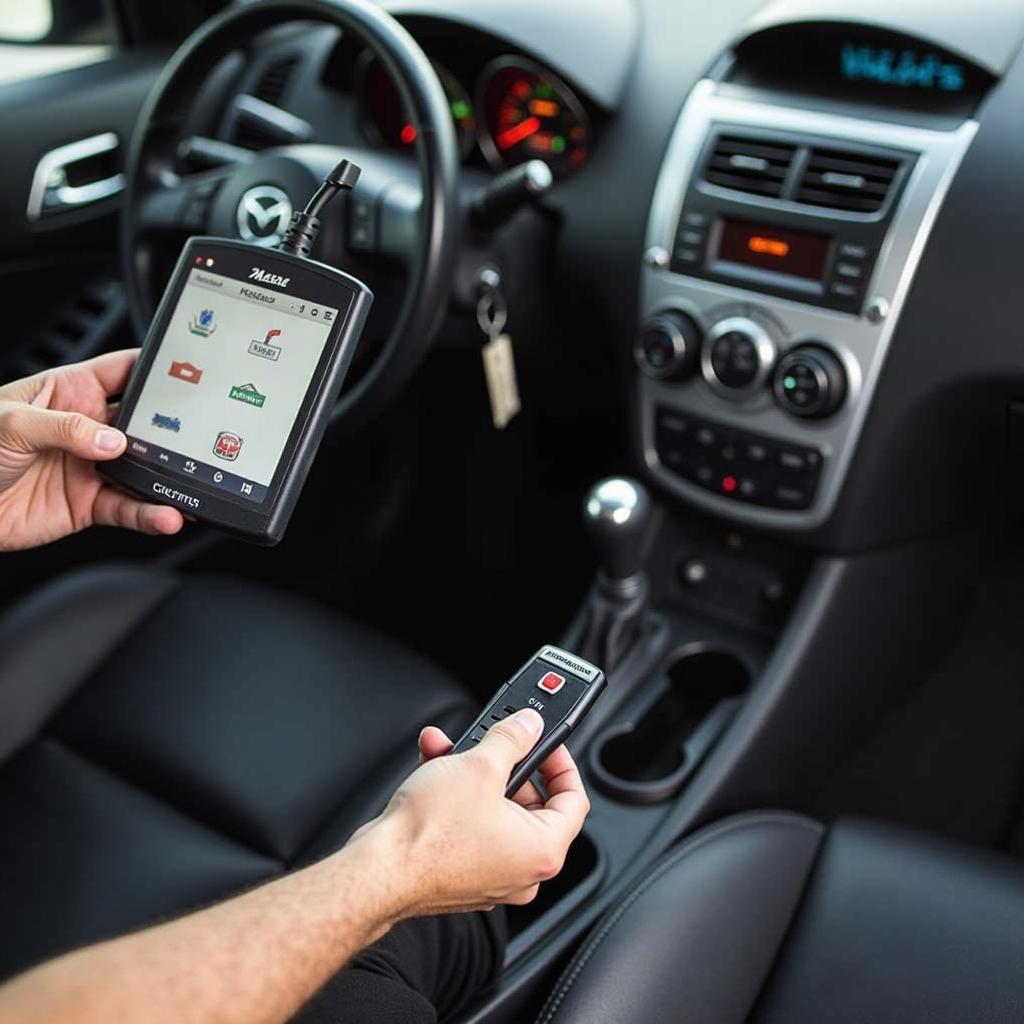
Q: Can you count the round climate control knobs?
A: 3